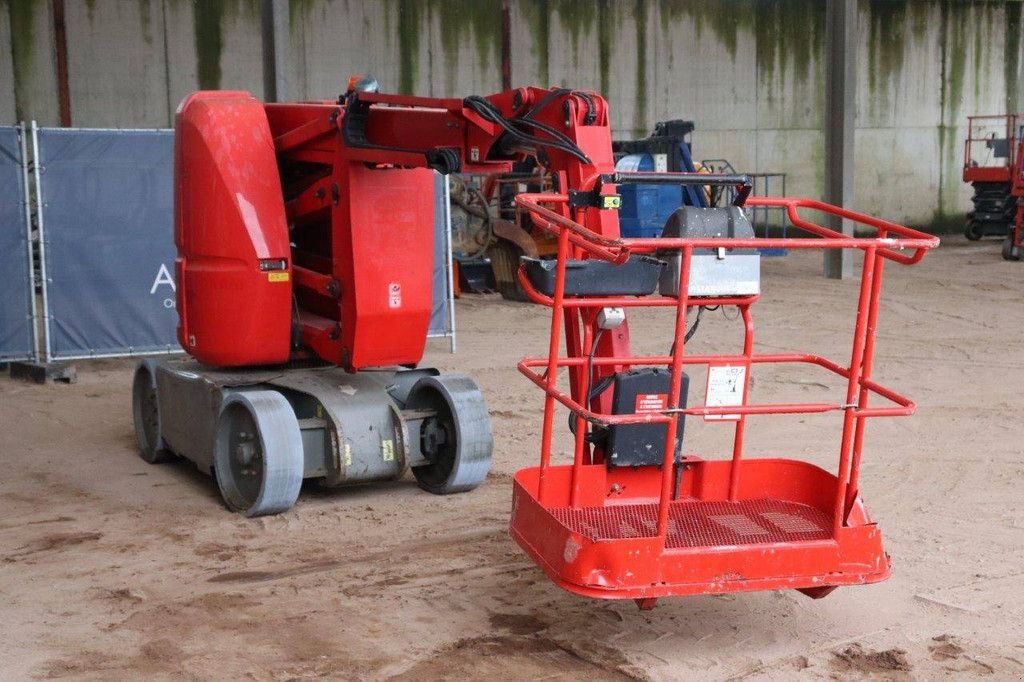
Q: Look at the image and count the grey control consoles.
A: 1